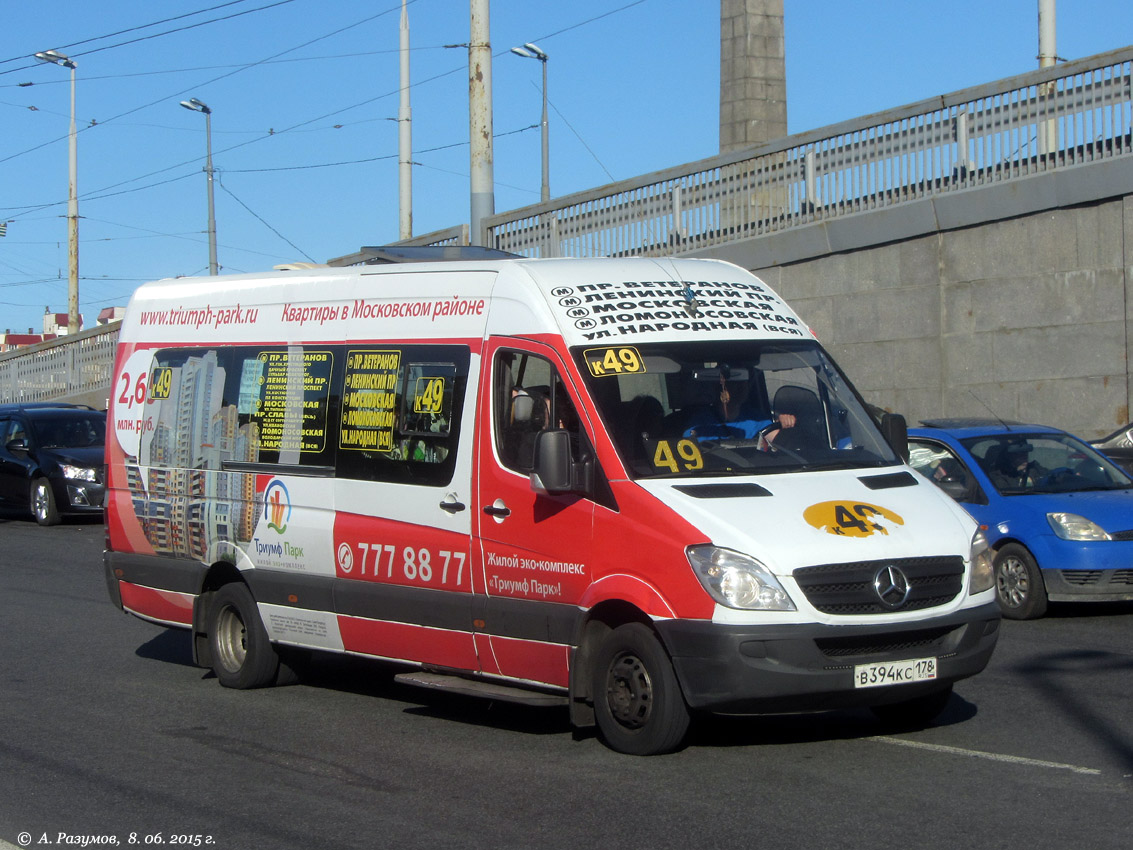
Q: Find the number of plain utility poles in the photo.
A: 3